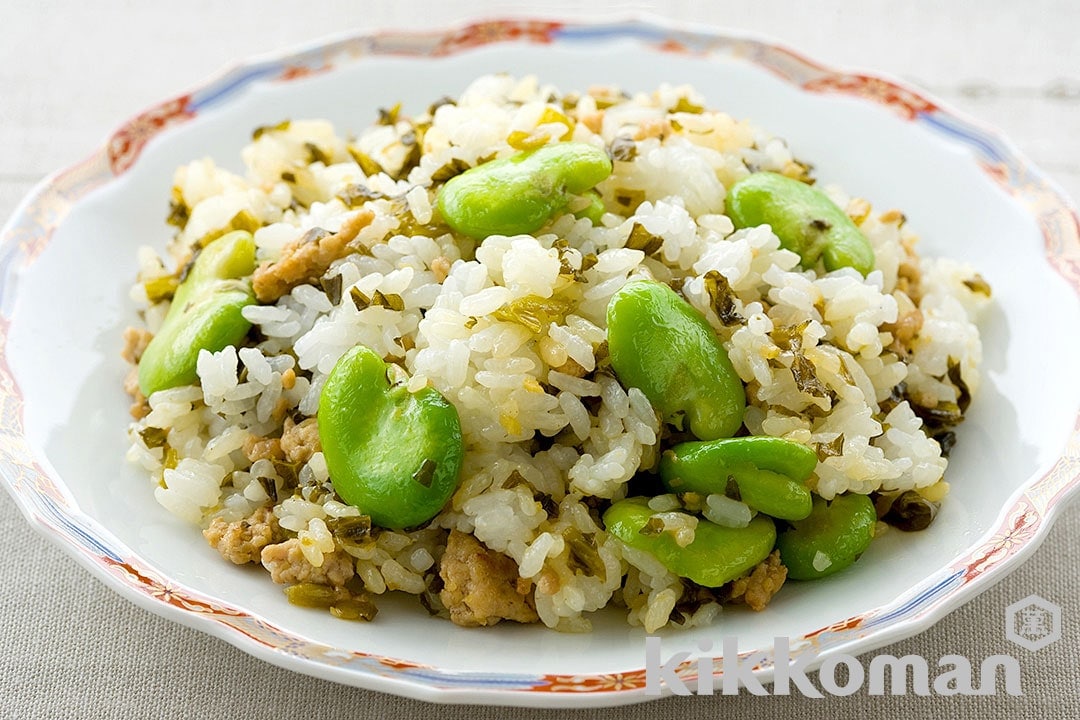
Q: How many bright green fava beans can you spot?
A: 8